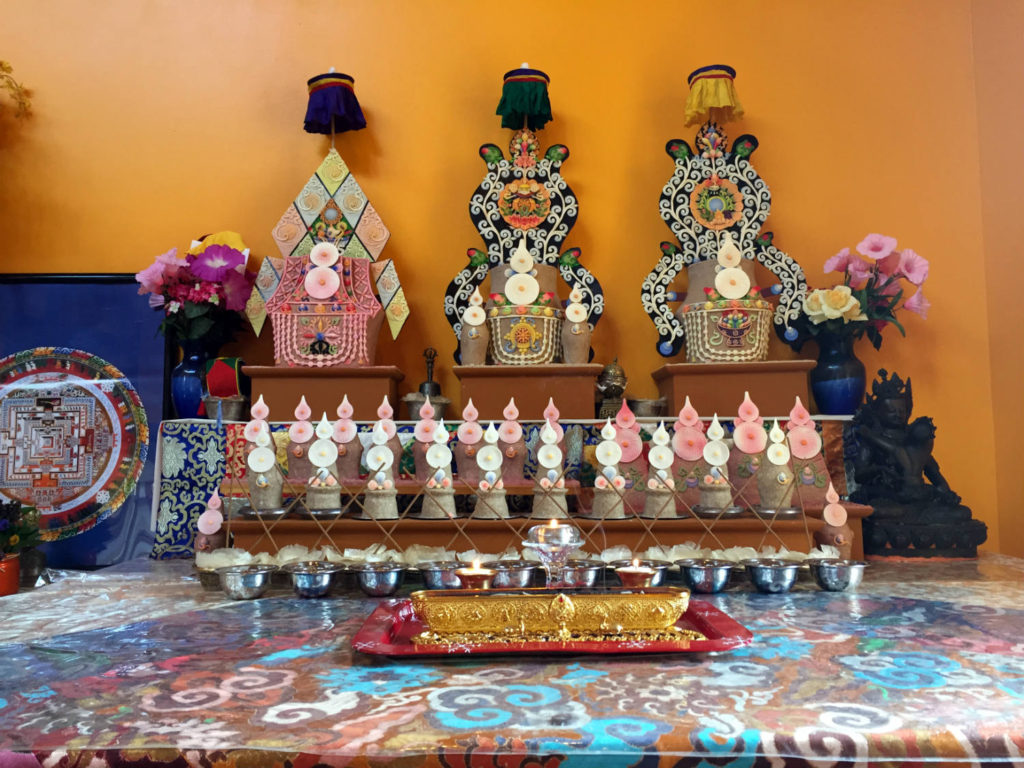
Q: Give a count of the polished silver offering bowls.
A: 10